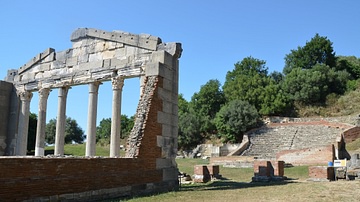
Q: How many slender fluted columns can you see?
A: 5